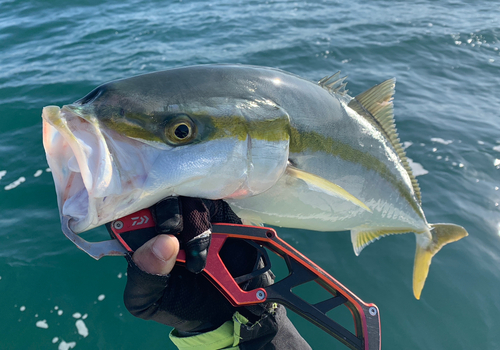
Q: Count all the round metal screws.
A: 3